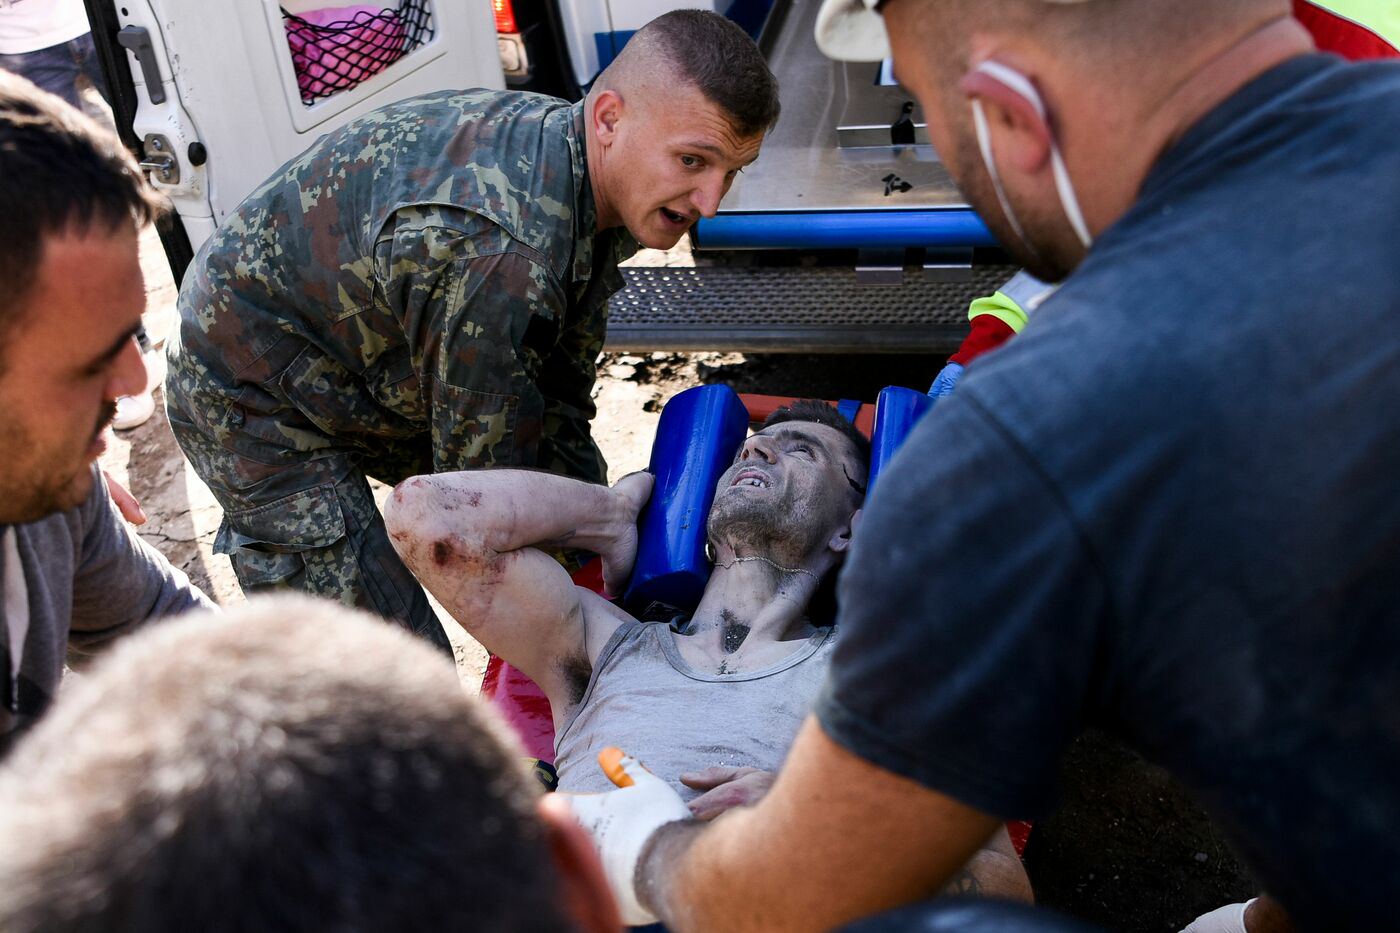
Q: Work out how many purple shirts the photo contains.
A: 0